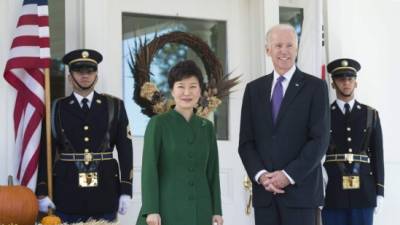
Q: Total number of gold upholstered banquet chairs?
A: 0